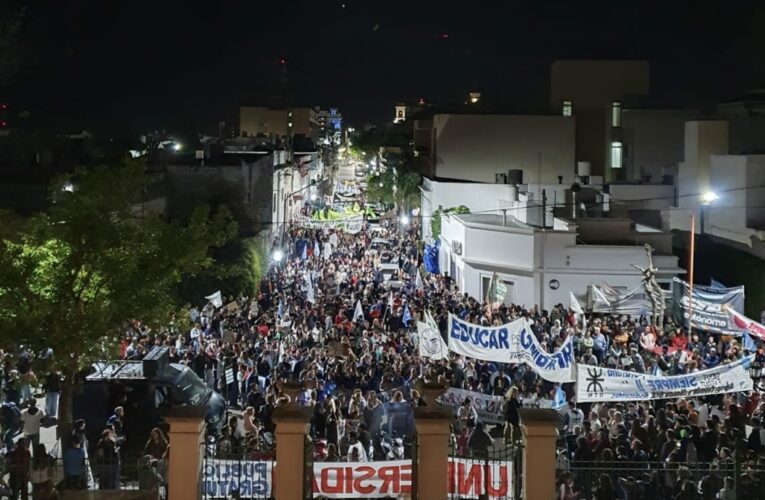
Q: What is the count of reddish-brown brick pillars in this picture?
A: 4